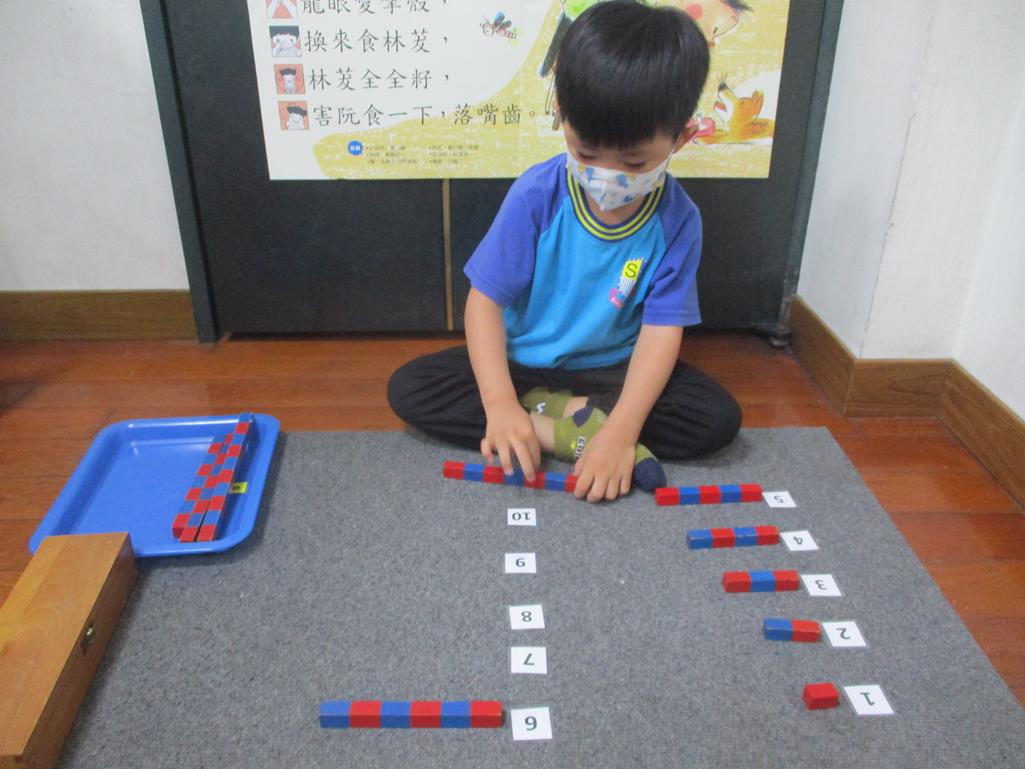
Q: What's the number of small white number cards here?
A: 10